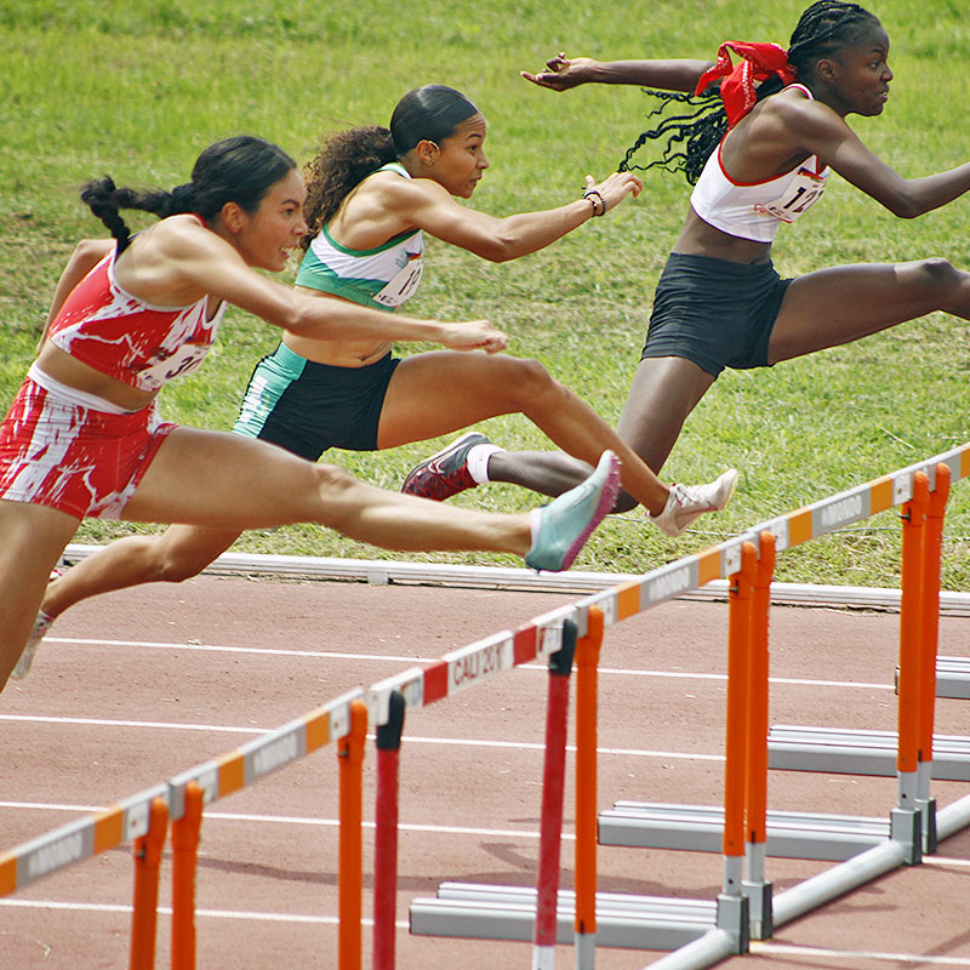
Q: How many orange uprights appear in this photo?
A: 8